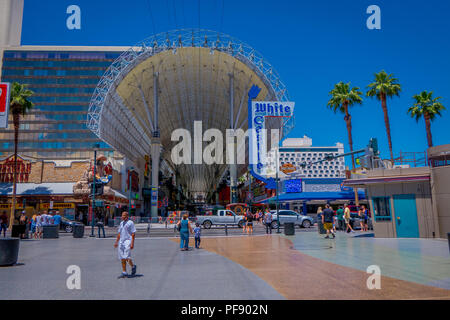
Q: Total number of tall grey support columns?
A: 2